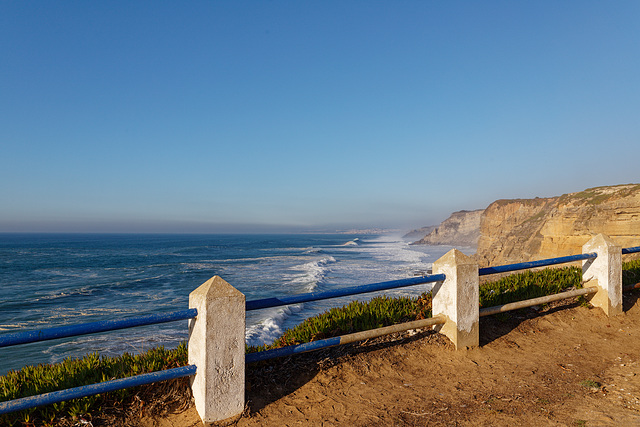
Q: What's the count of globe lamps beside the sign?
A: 0